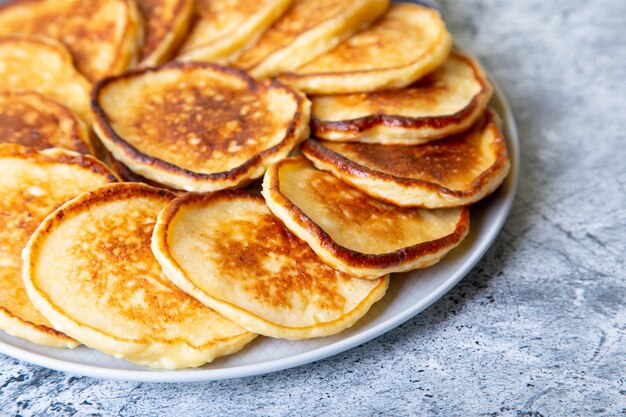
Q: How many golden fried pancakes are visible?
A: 14